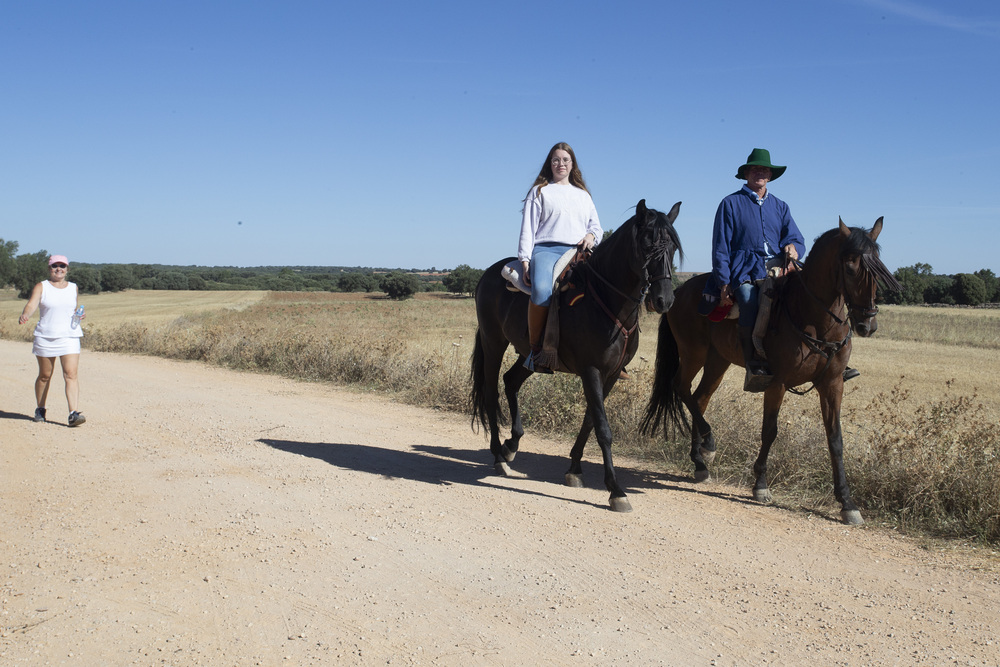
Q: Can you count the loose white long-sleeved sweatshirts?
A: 1